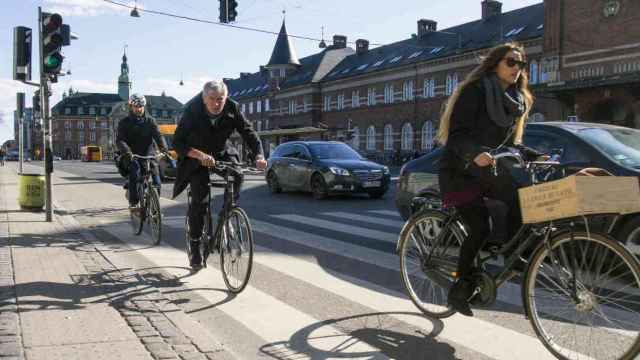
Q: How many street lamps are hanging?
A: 4